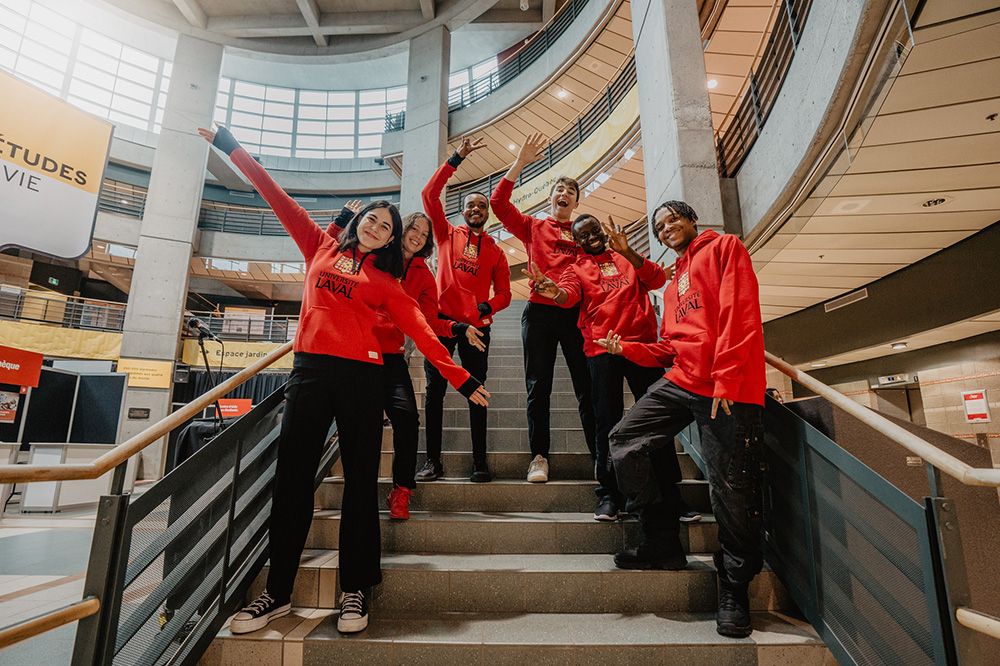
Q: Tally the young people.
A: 6